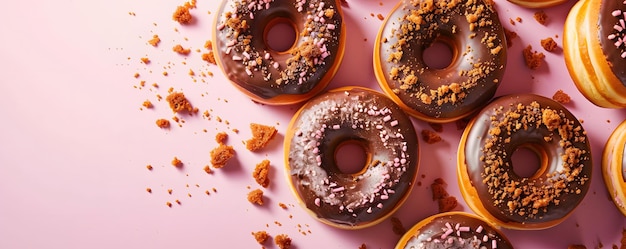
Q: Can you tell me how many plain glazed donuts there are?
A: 0